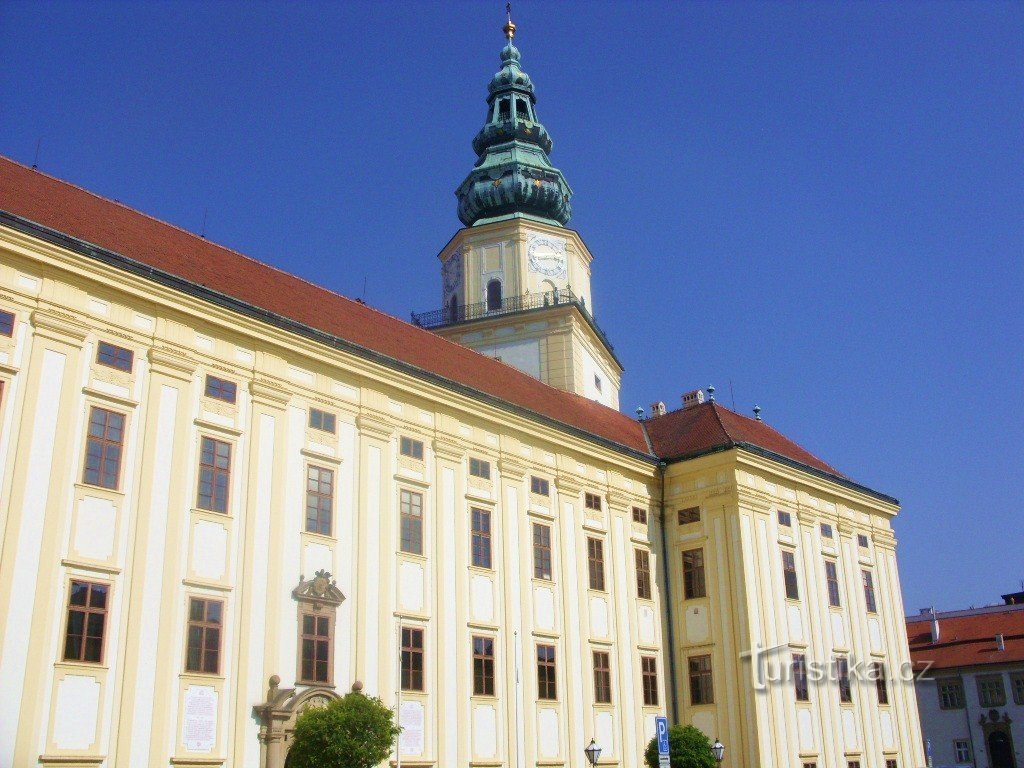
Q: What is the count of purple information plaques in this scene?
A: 2